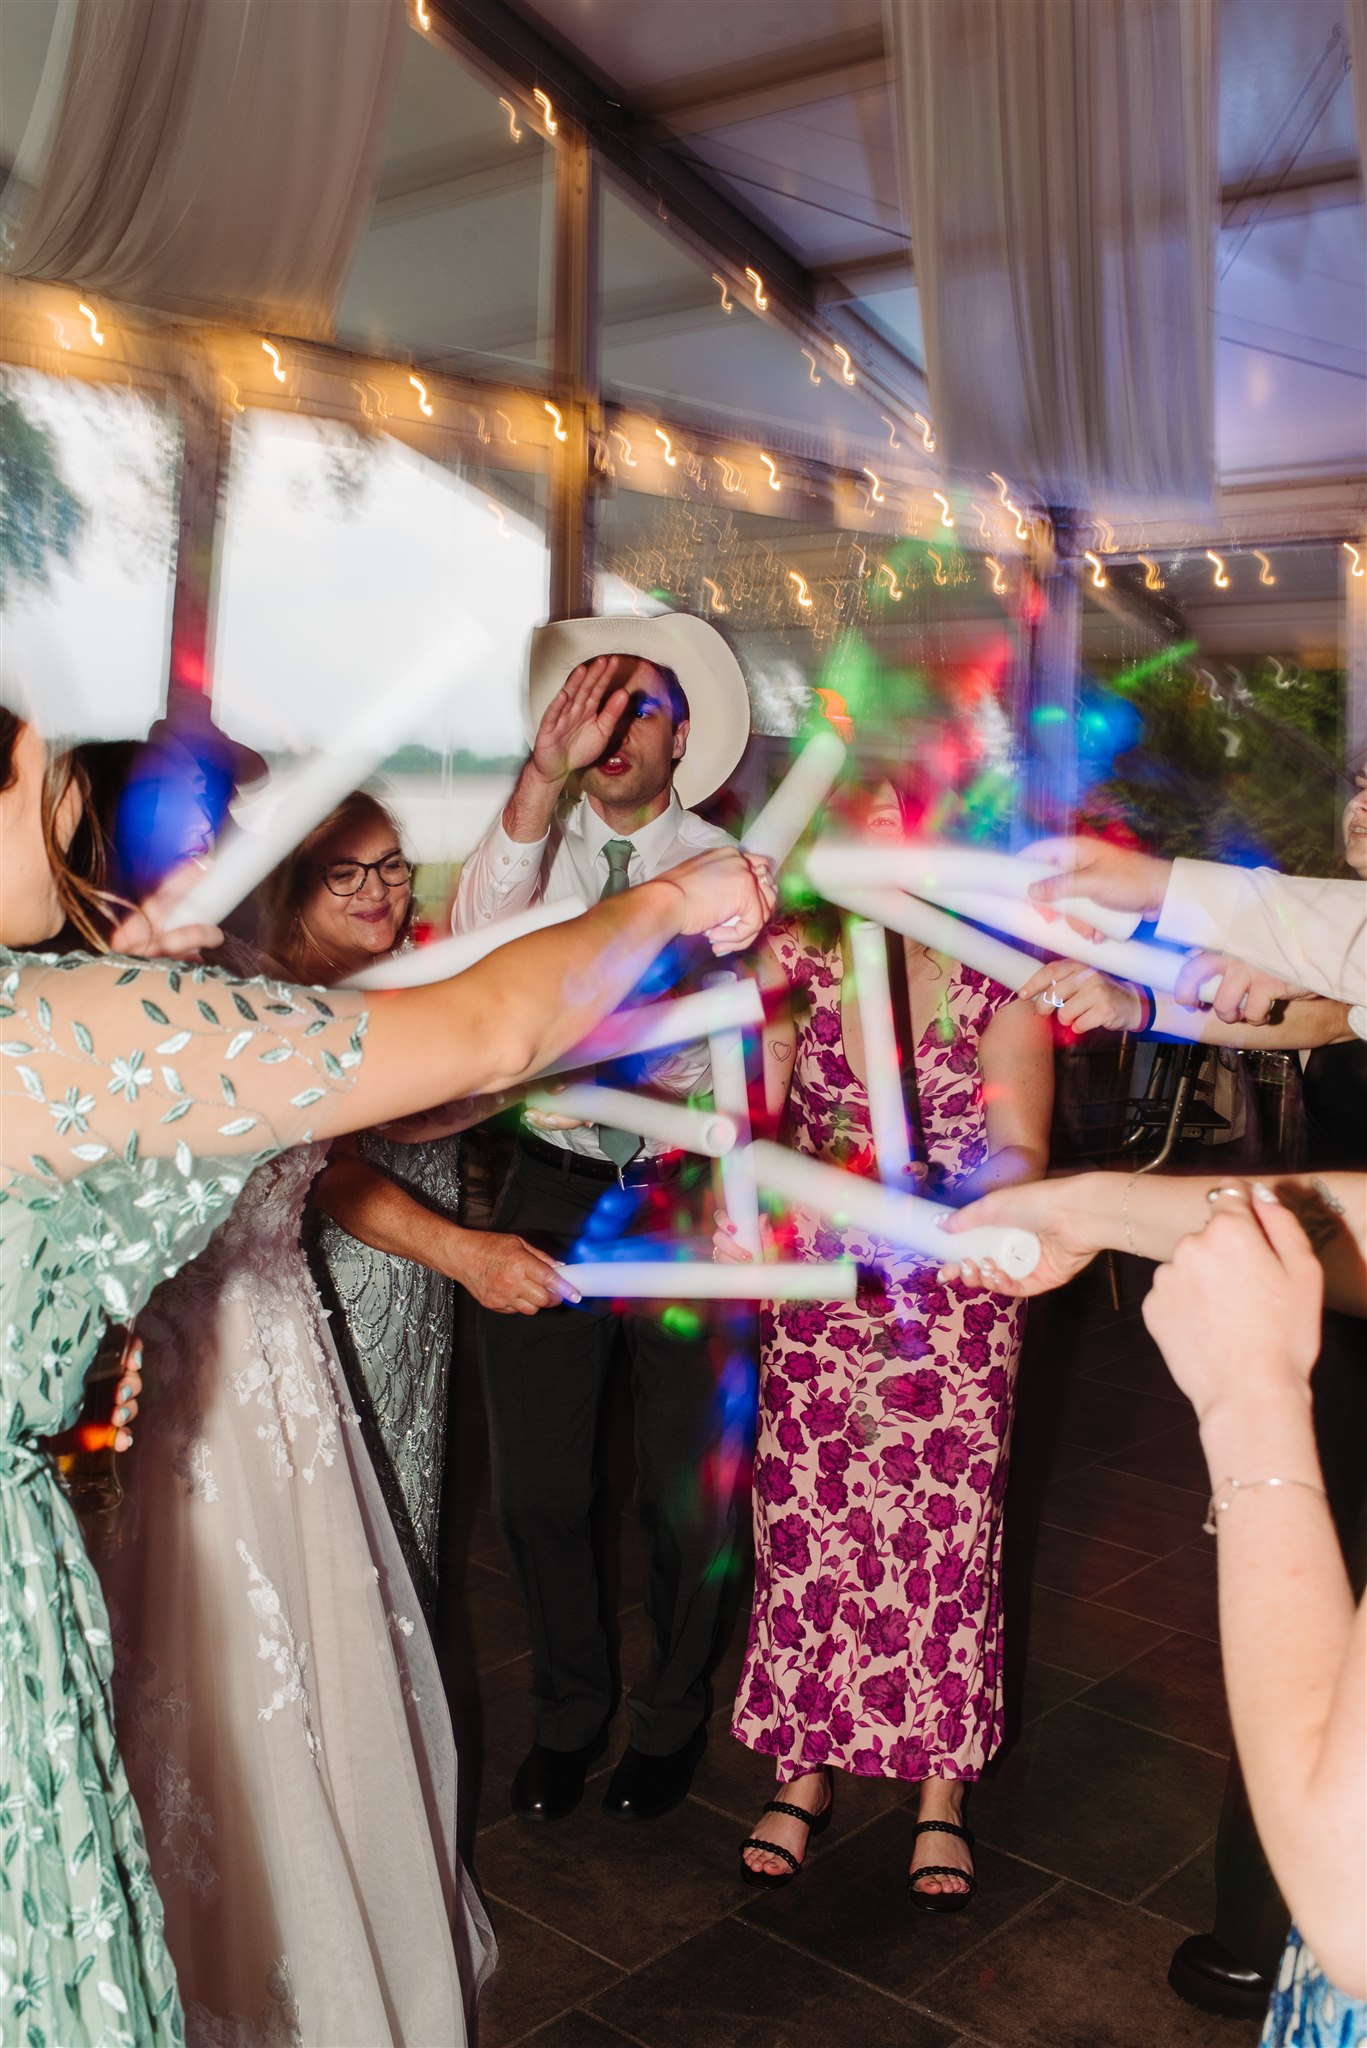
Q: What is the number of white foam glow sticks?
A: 12